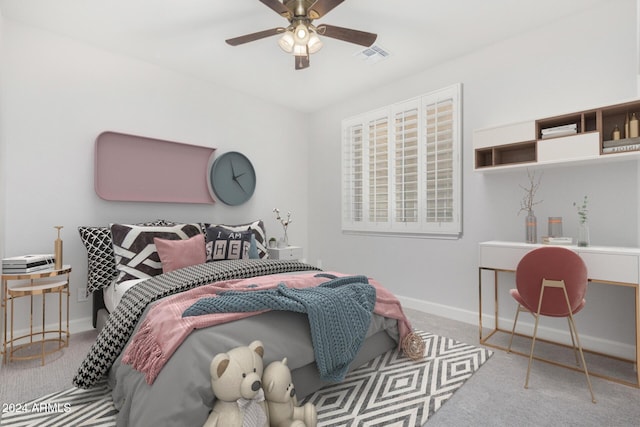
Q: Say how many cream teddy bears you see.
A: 2